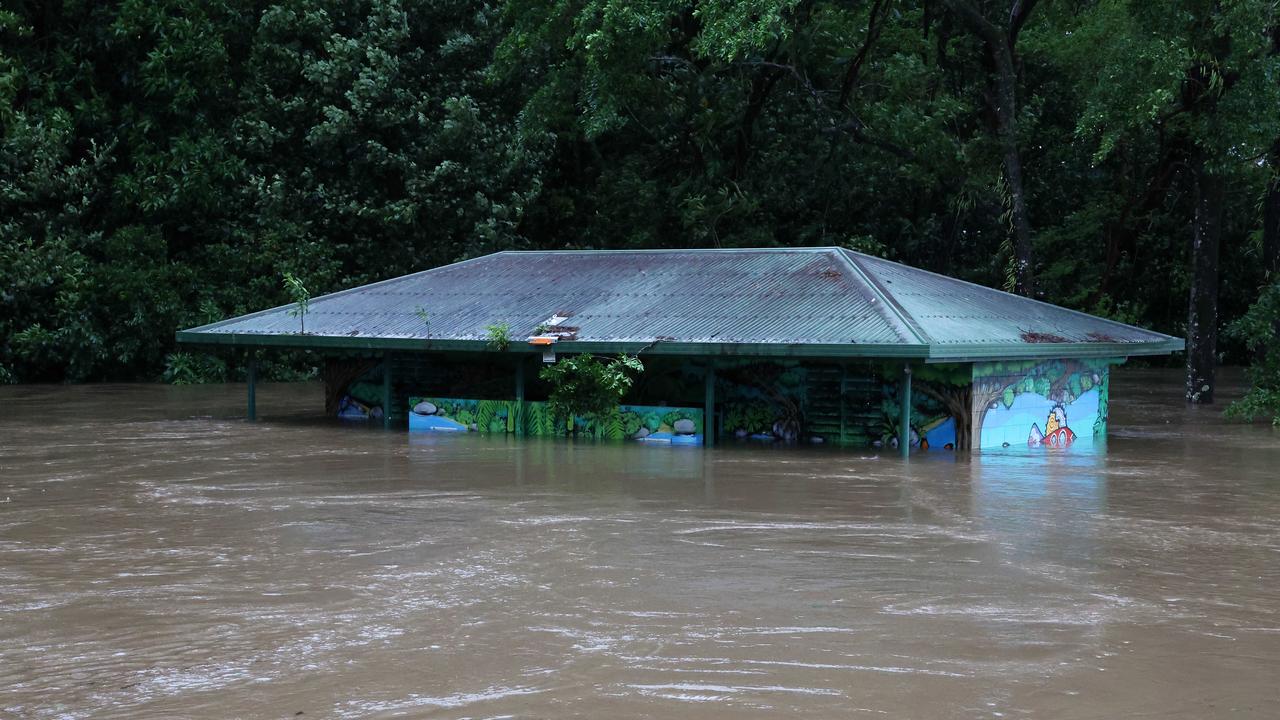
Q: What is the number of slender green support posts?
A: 5